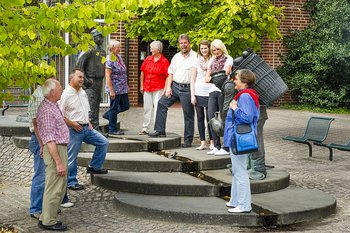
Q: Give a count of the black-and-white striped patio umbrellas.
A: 0